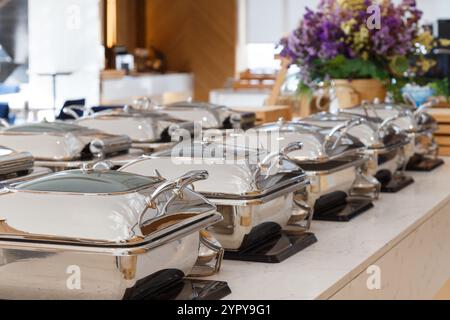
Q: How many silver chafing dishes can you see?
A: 9